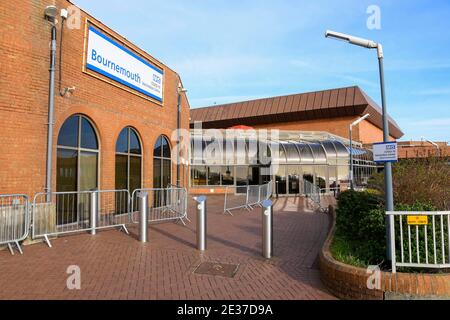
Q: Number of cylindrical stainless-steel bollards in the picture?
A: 4